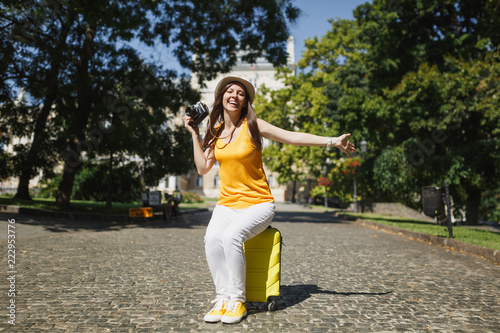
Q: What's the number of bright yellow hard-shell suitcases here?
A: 1